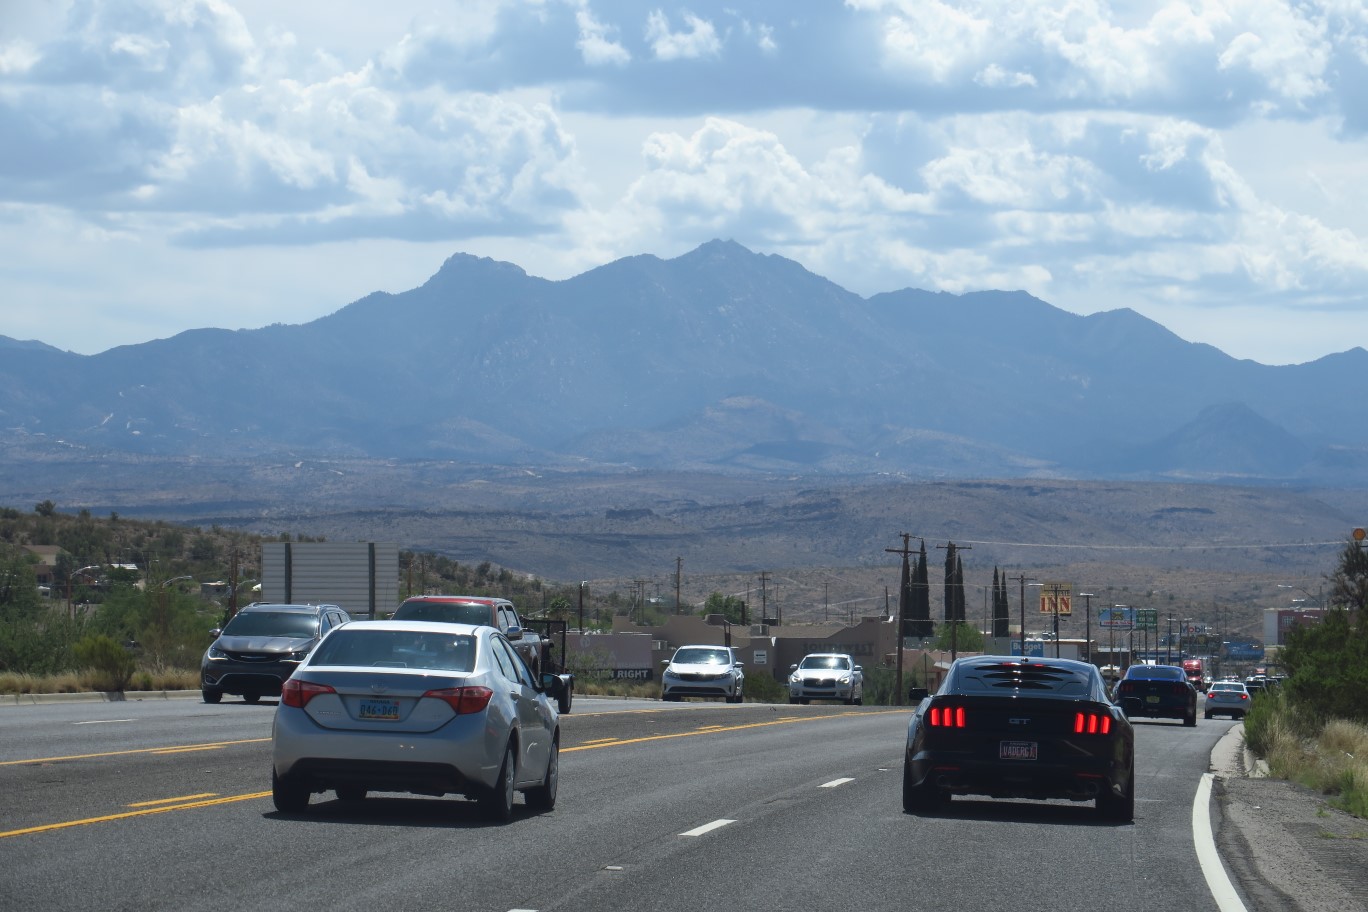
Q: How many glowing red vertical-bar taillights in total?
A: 6